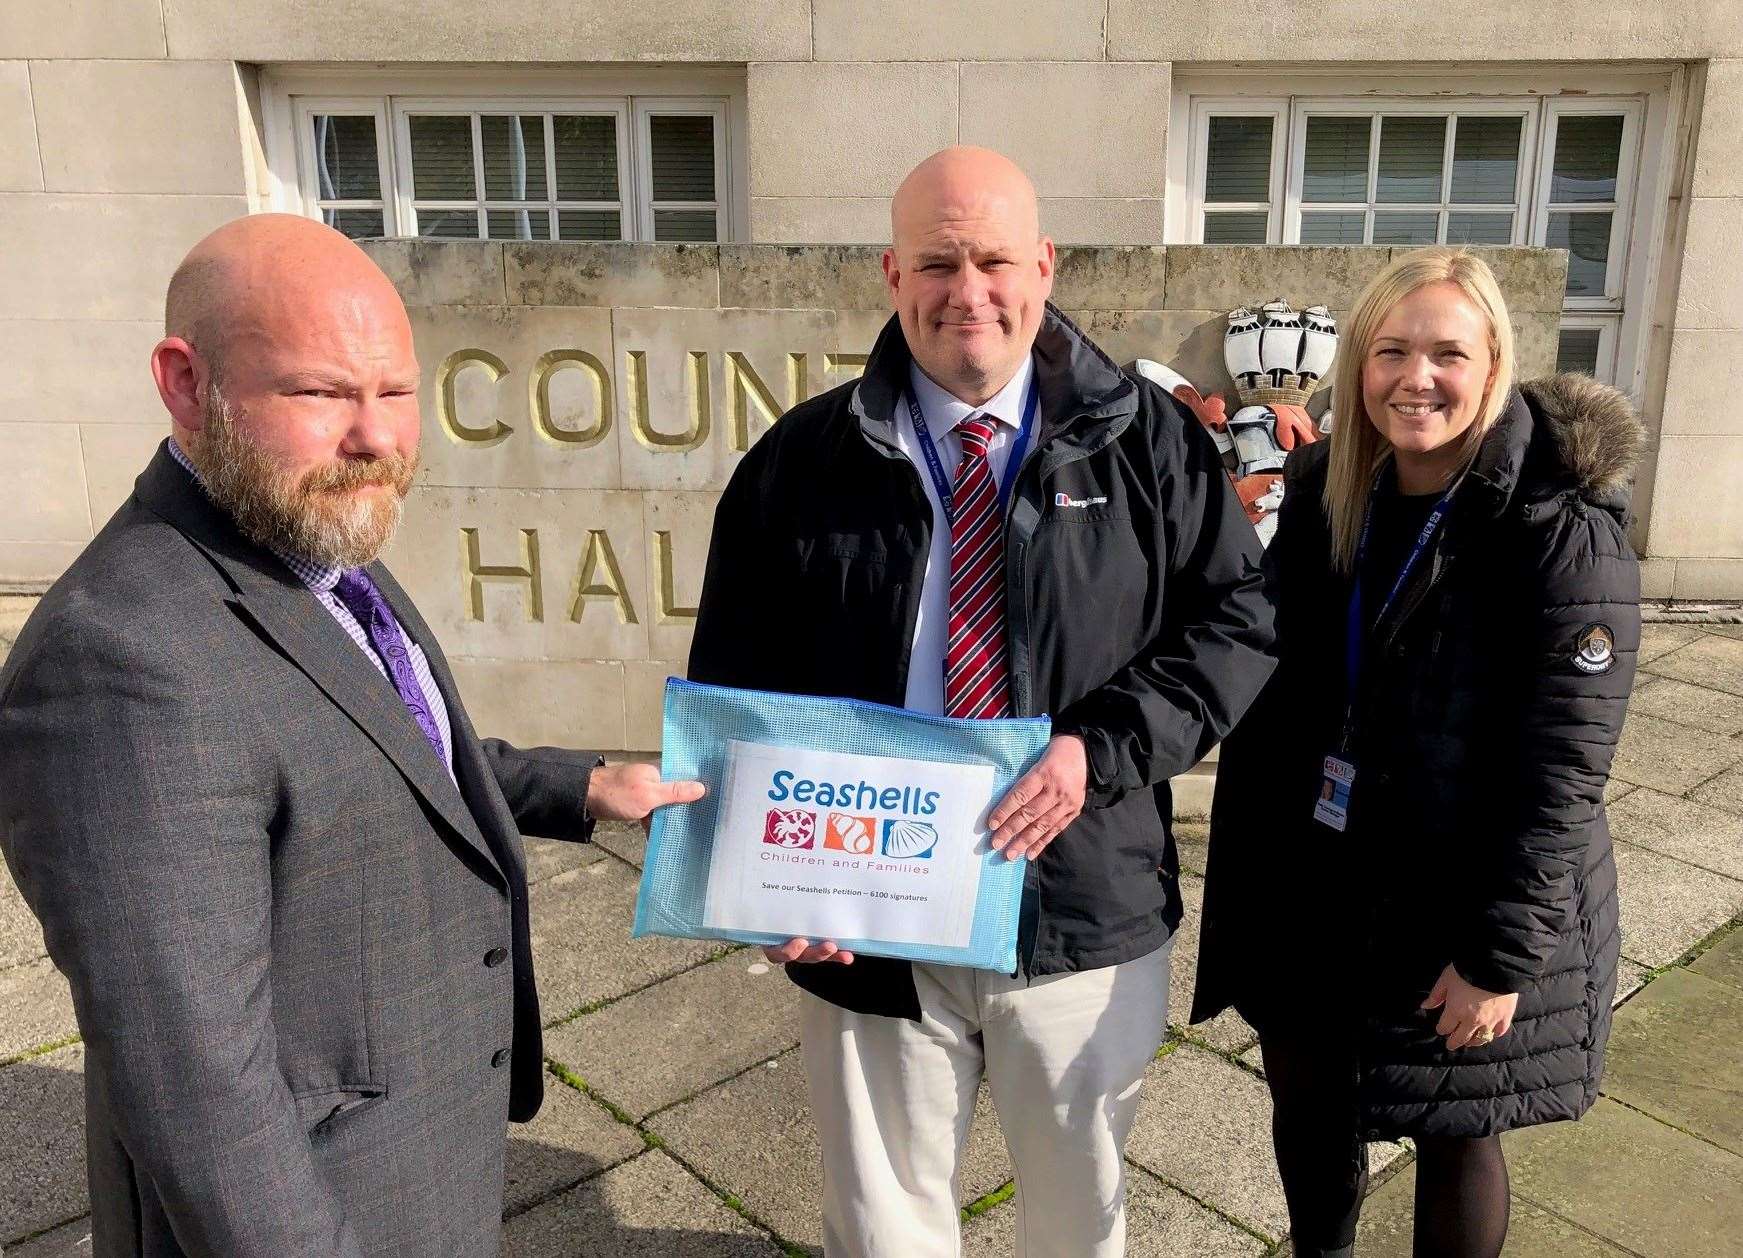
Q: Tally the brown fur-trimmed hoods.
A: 1